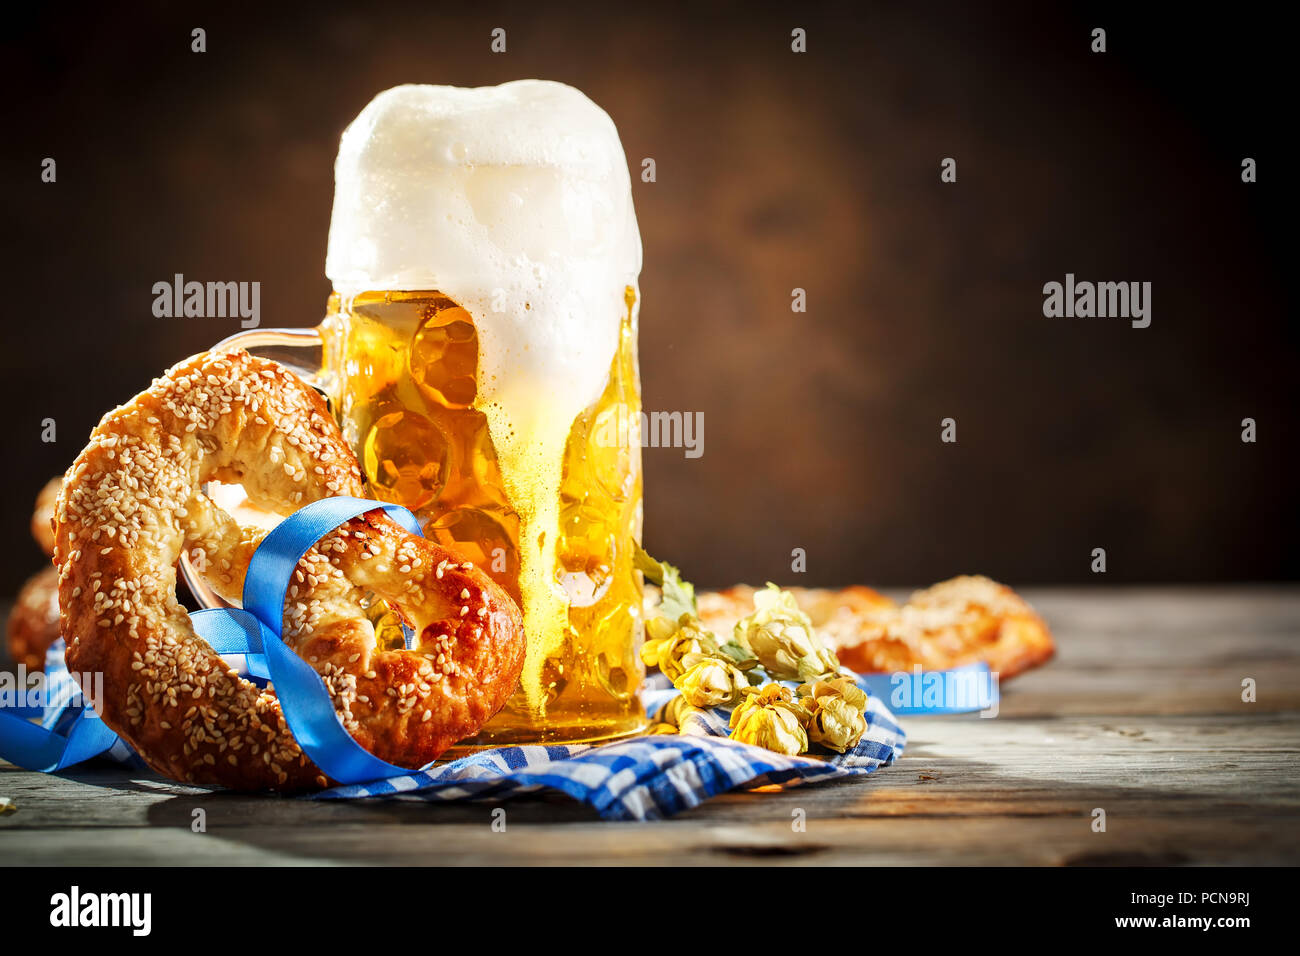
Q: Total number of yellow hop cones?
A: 5